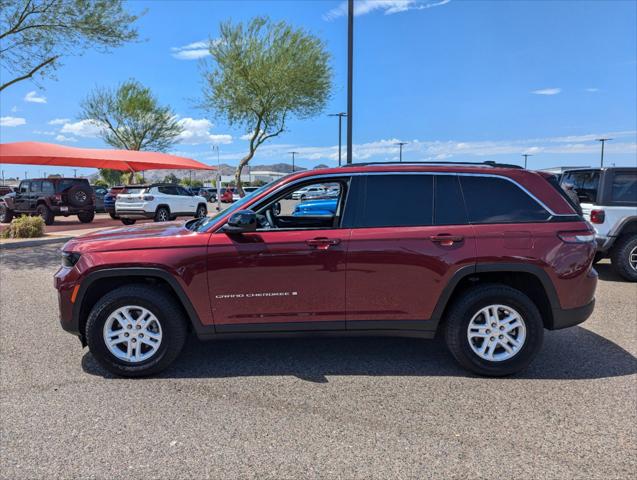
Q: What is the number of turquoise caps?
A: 0